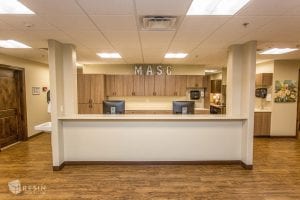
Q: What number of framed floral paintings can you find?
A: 1